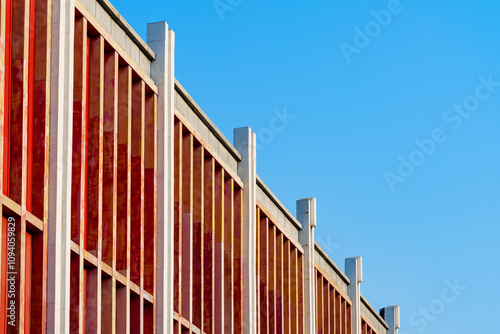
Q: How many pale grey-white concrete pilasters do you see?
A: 6